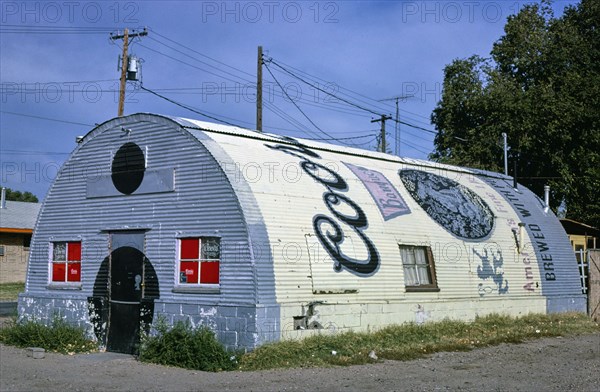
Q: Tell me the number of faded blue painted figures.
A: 1